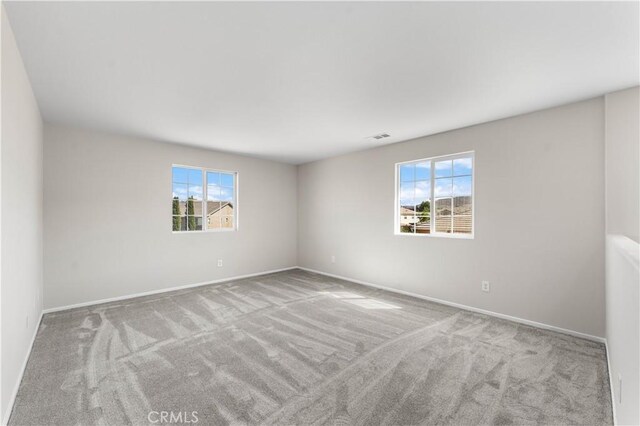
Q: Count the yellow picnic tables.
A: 0